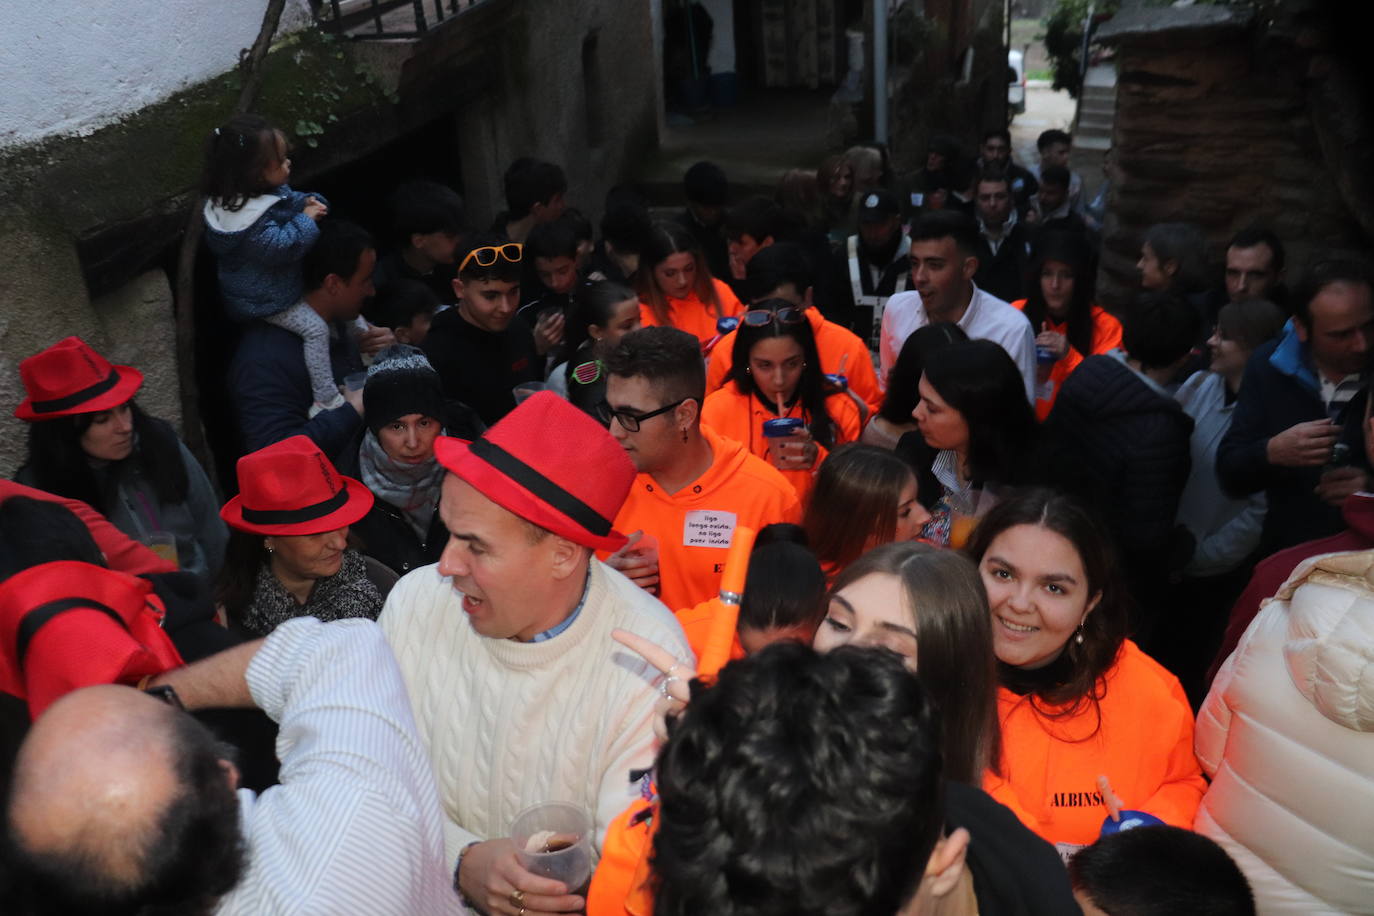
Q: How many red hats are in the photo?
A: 4